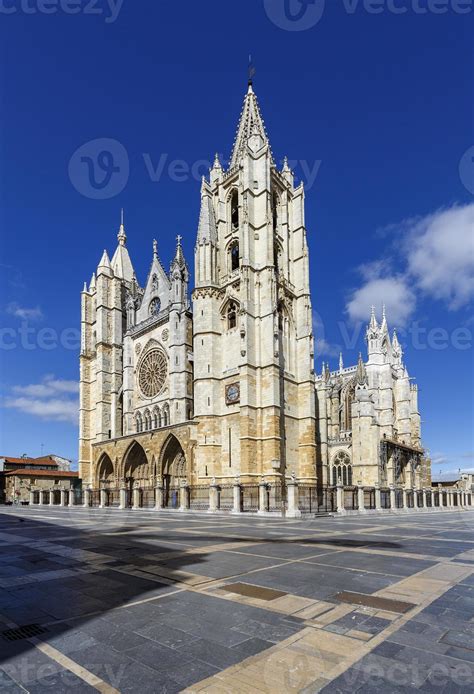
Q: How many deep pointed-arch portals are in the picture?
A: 3